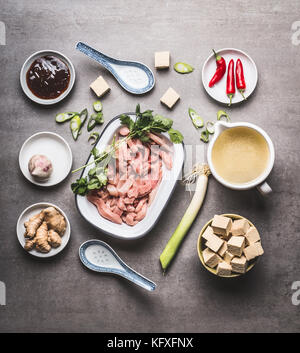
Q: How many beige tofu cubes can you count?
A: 14